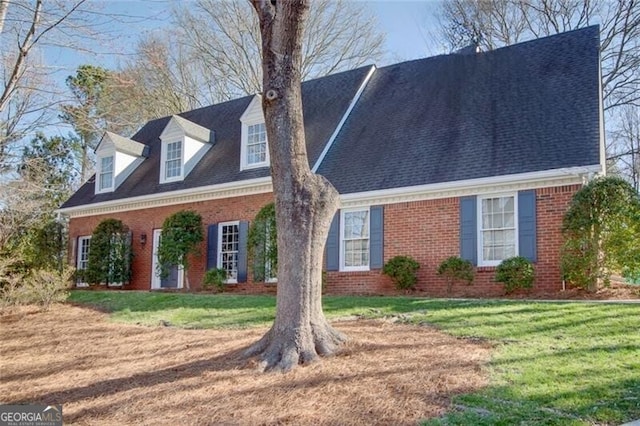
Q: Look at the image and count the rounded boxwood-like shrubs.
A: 4